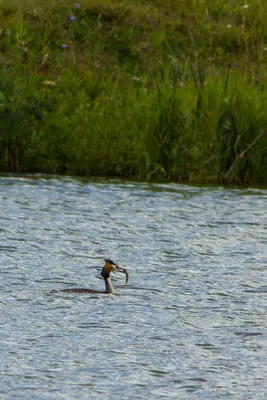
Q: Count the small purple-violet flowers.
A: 3